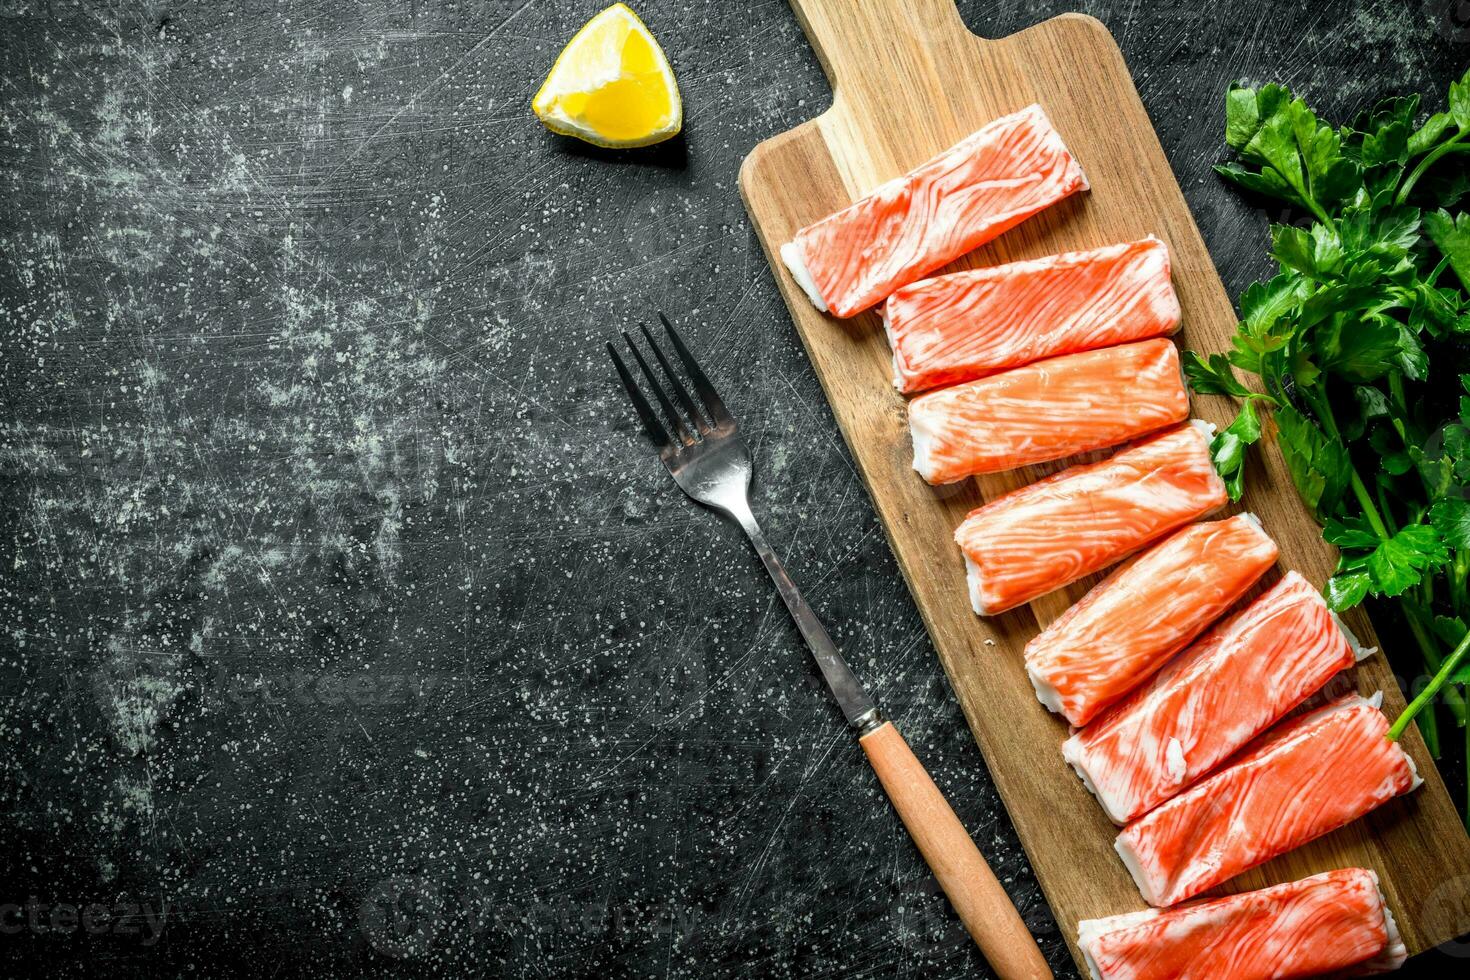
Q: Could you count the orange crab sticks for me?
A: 8